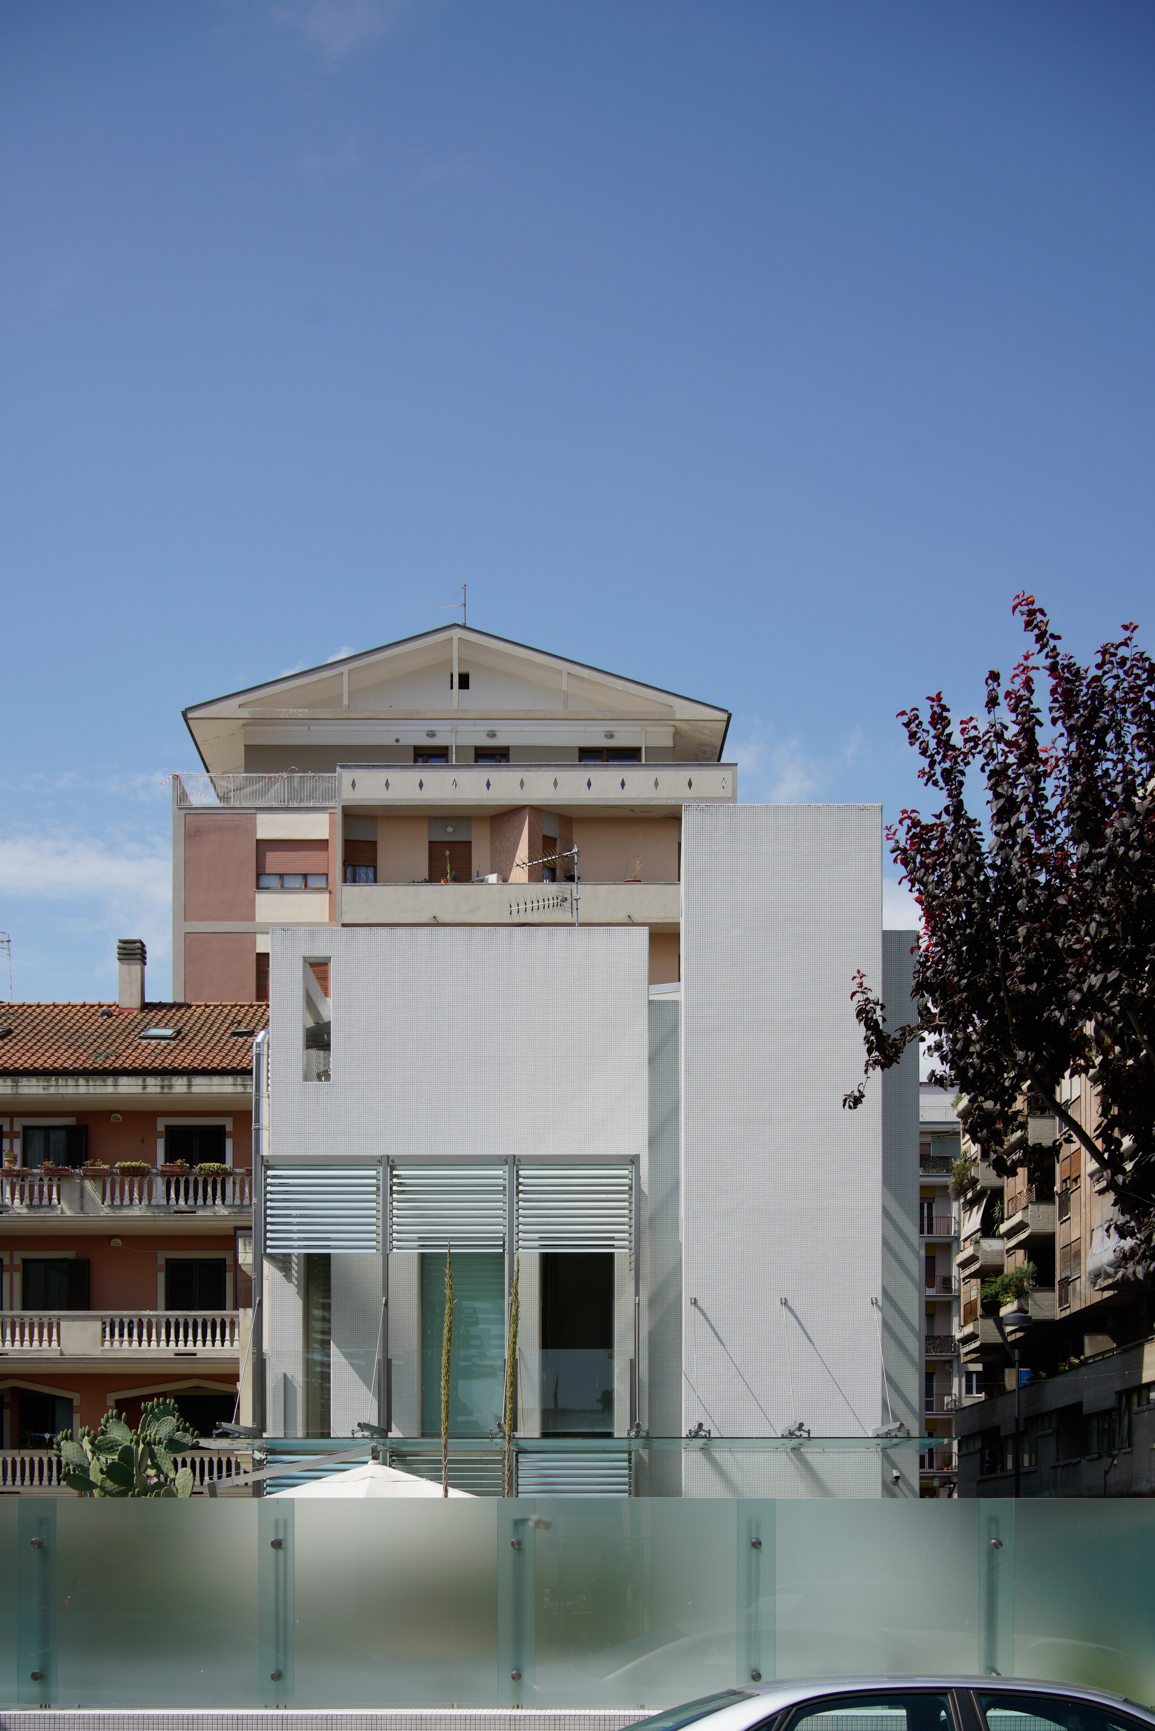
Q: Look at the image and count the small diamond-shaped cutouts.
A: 12